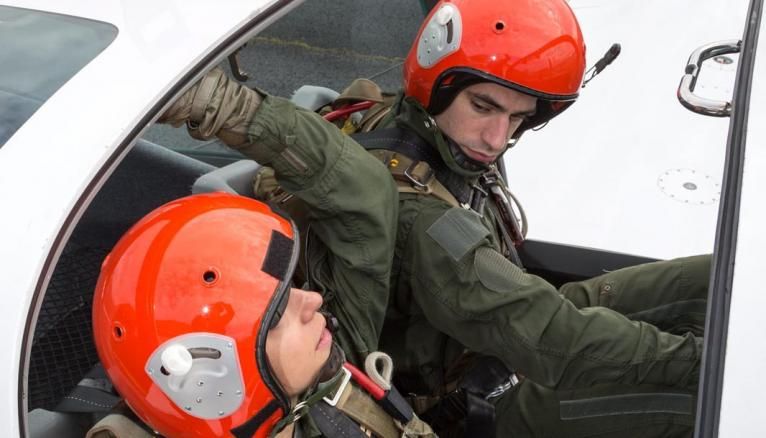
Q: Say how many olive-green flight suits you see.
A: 2